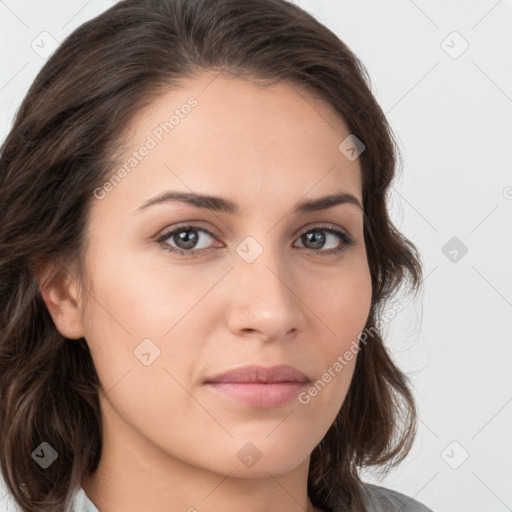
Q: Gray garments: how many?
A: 1